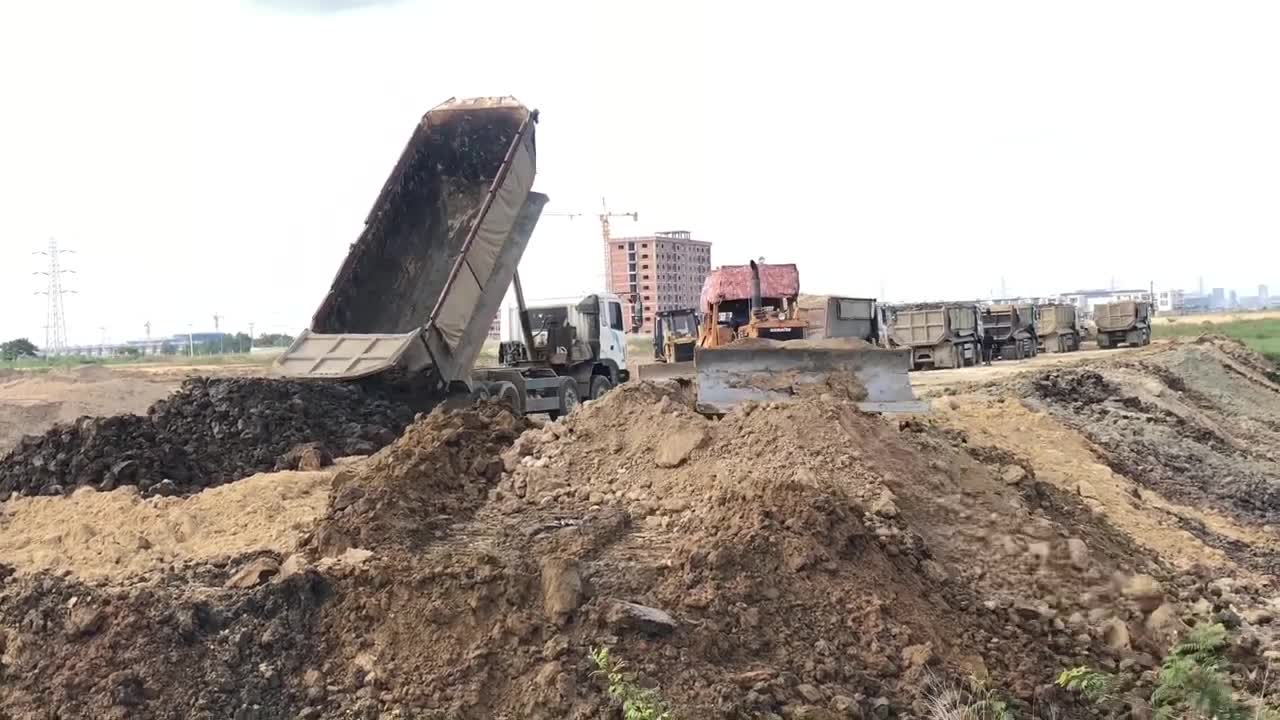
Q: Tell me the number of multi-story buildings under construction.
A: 1